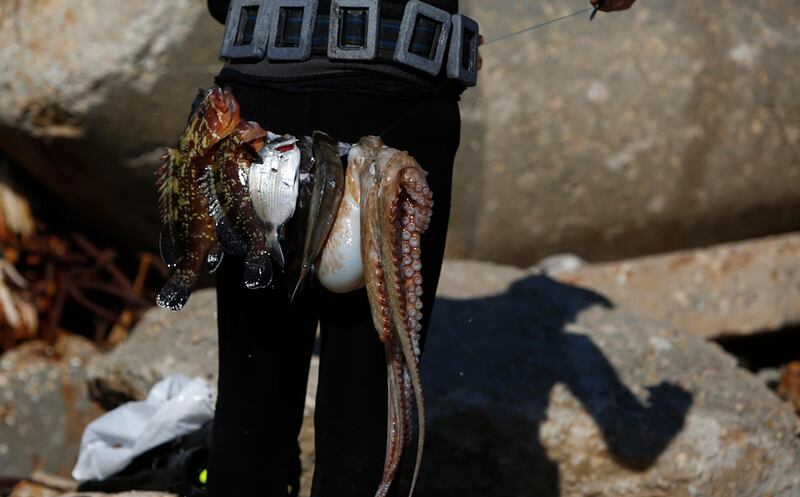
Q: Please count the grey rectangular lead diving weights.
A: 5